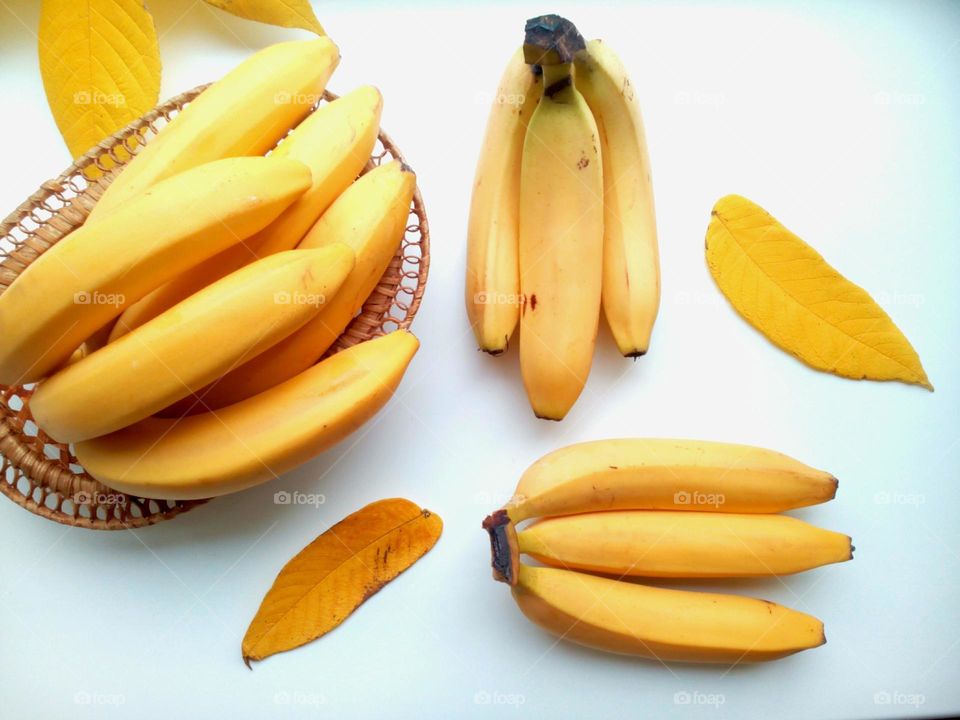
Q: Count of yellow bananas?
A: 12